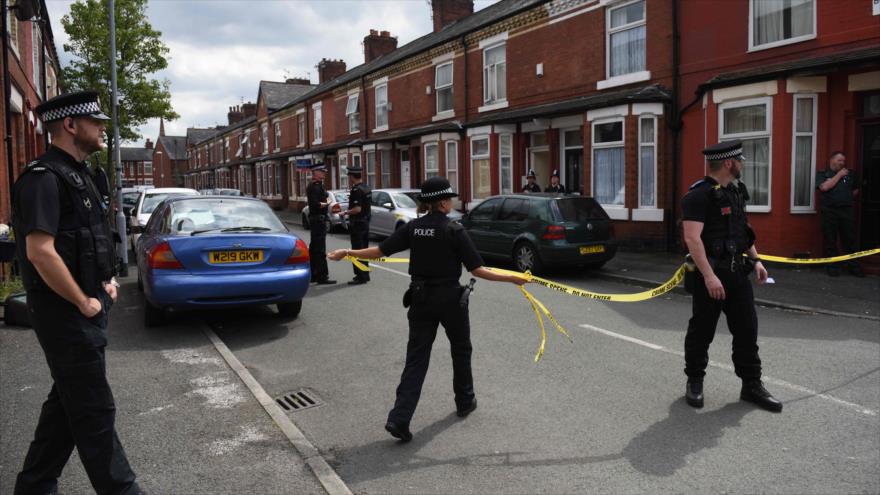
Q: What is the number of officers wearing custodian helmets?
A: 2